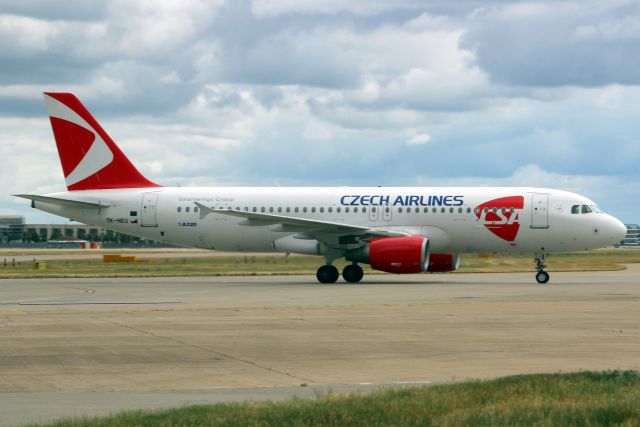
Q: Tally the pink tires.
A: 0